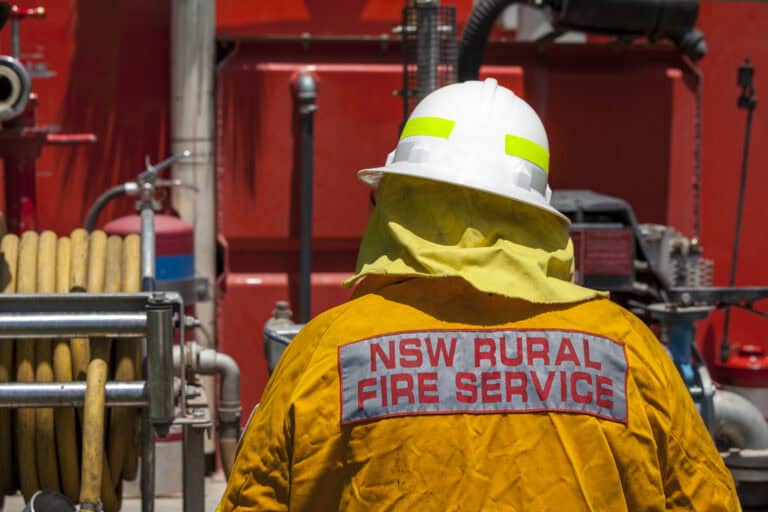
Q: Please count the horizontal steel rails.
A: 2